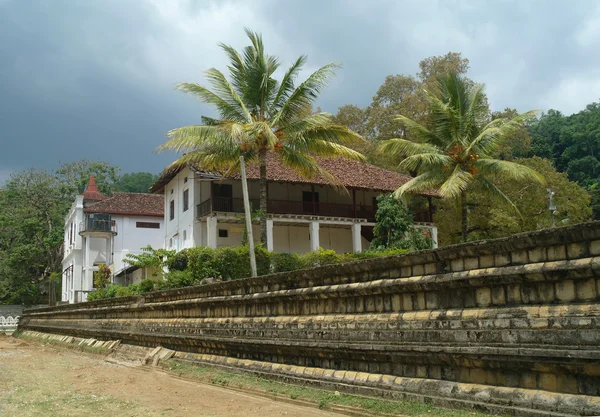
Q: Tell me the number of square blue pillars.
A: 0